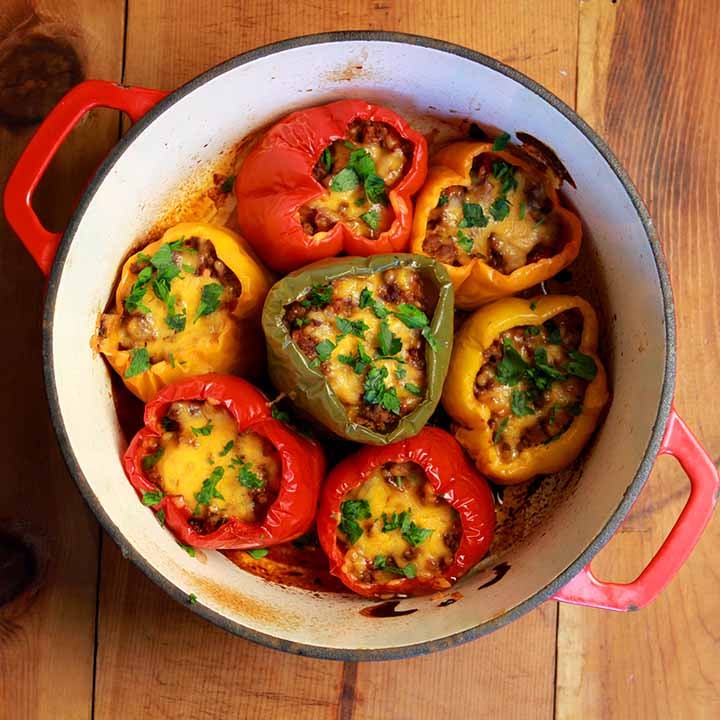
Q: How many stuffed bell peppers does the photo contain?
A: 7